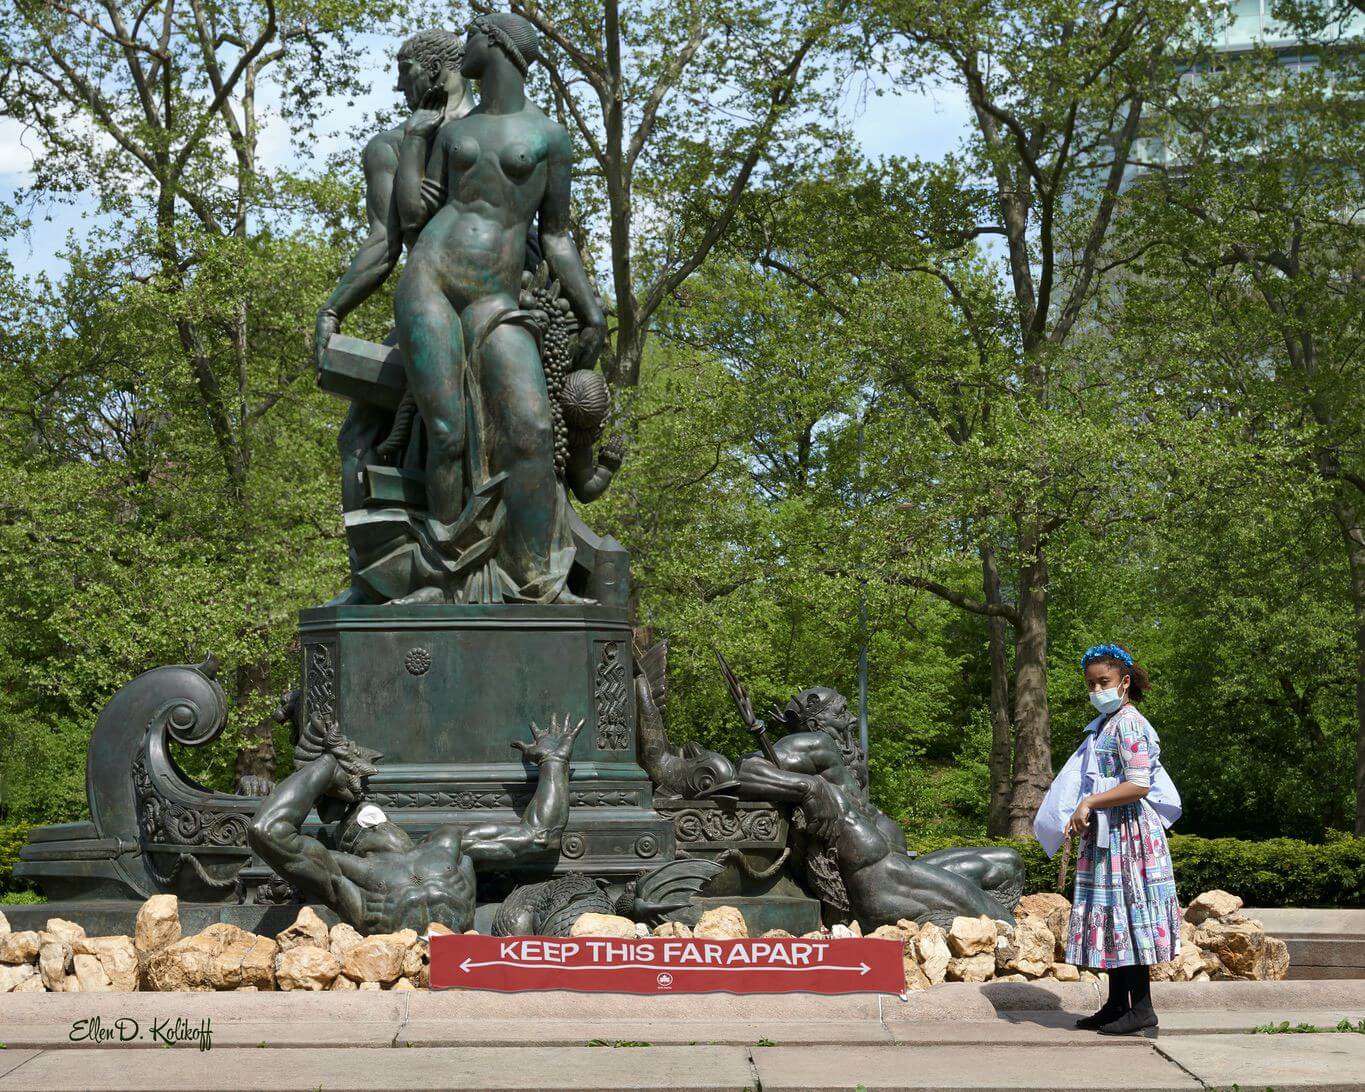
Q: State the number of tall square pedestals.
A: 1